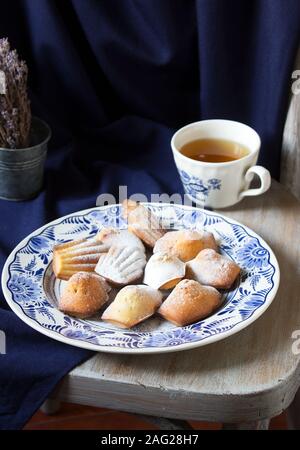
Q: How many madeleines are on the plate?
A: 10